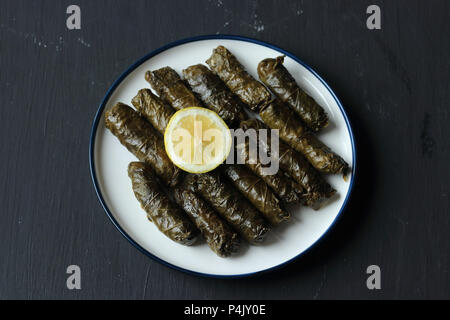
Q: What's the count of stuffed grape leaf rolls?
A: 13